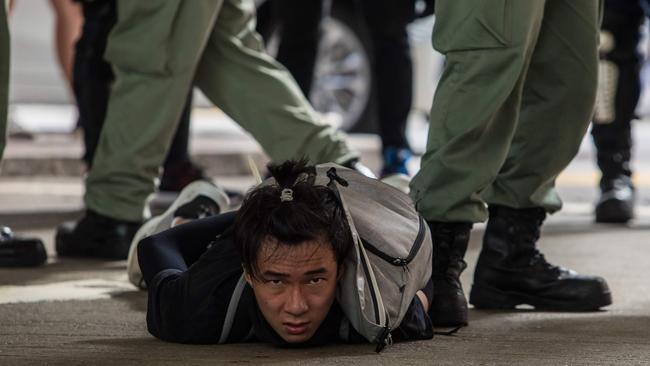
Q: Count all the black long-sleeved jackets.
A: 1